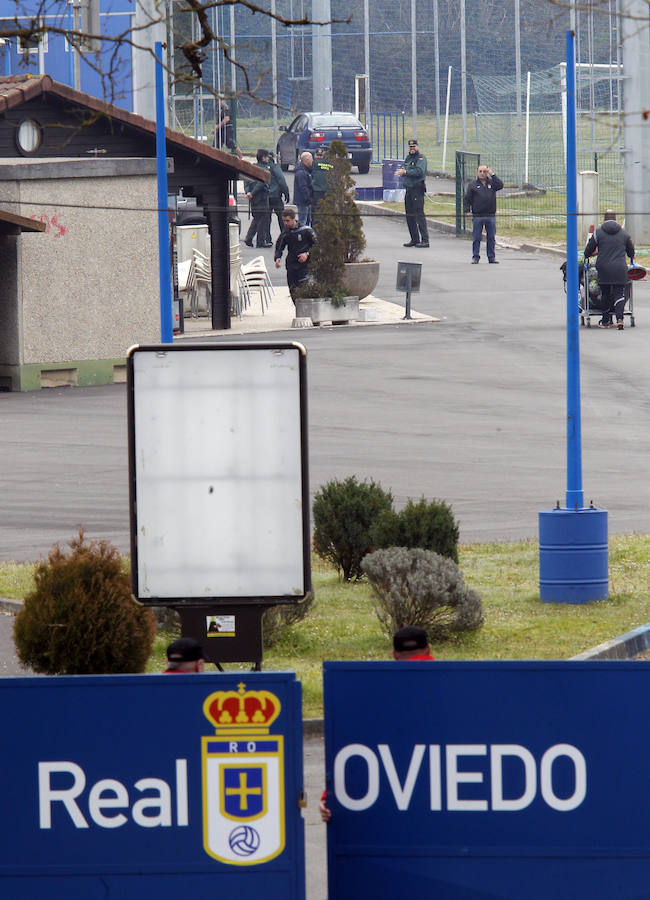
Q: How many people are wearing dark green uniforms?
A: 4